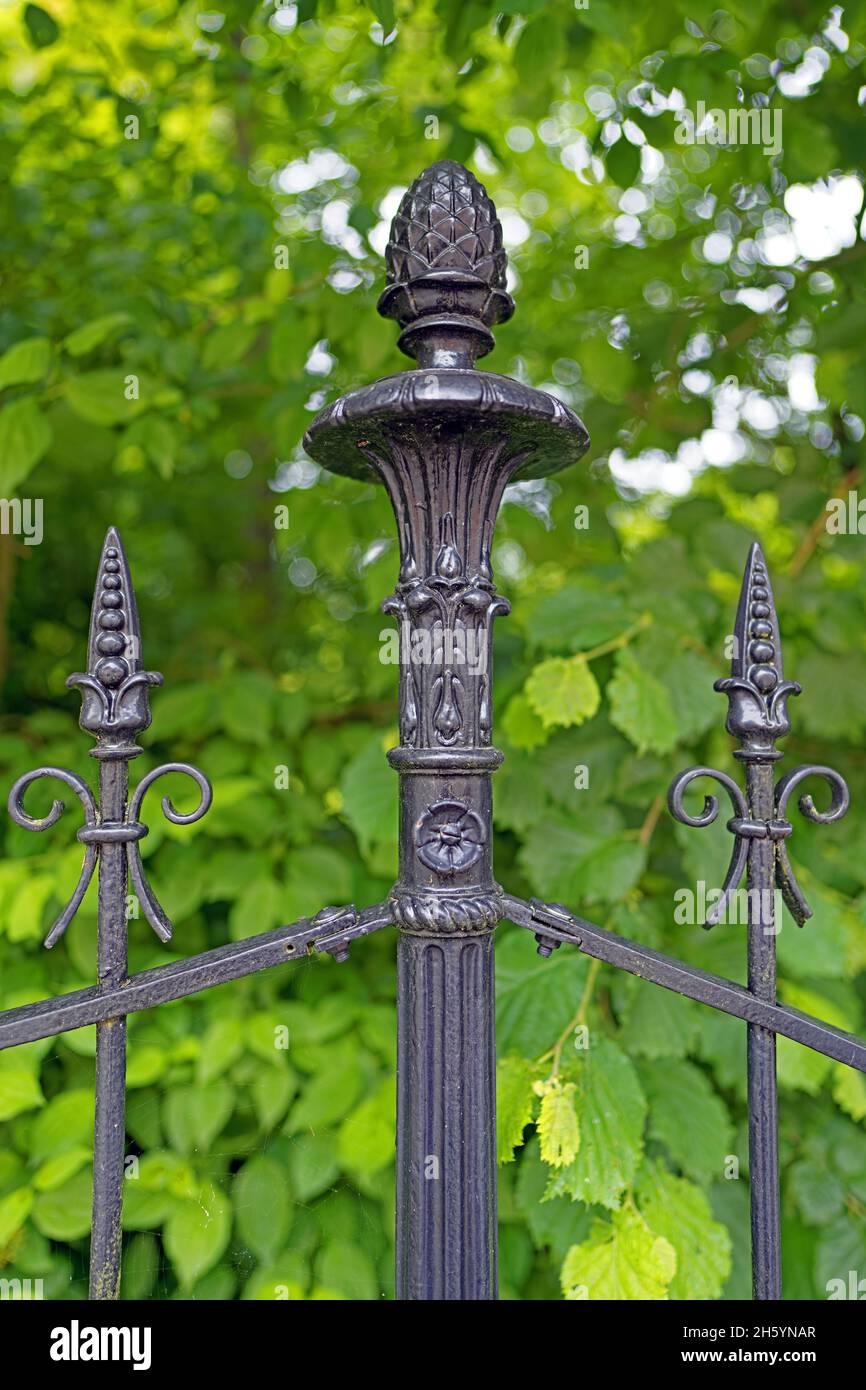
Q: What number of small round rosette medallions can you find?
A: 1